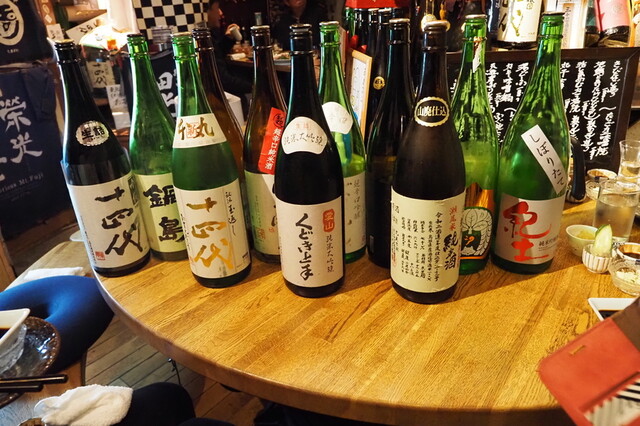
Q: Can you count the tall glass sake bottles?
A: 11